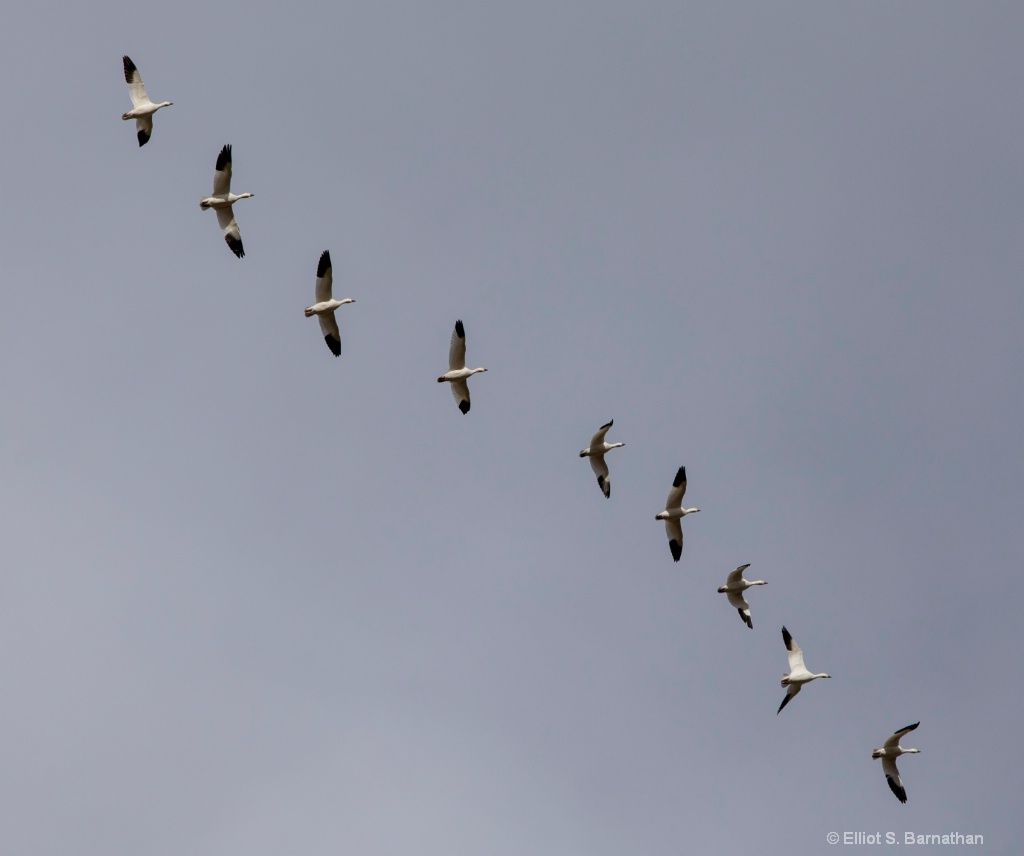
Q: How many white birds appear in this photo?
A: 9